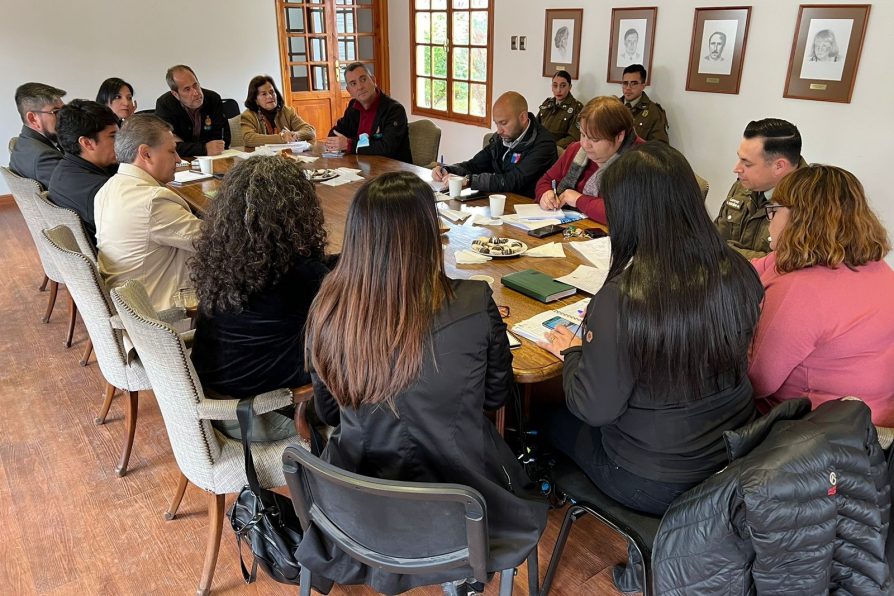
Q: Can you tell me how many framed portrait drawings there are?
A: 4